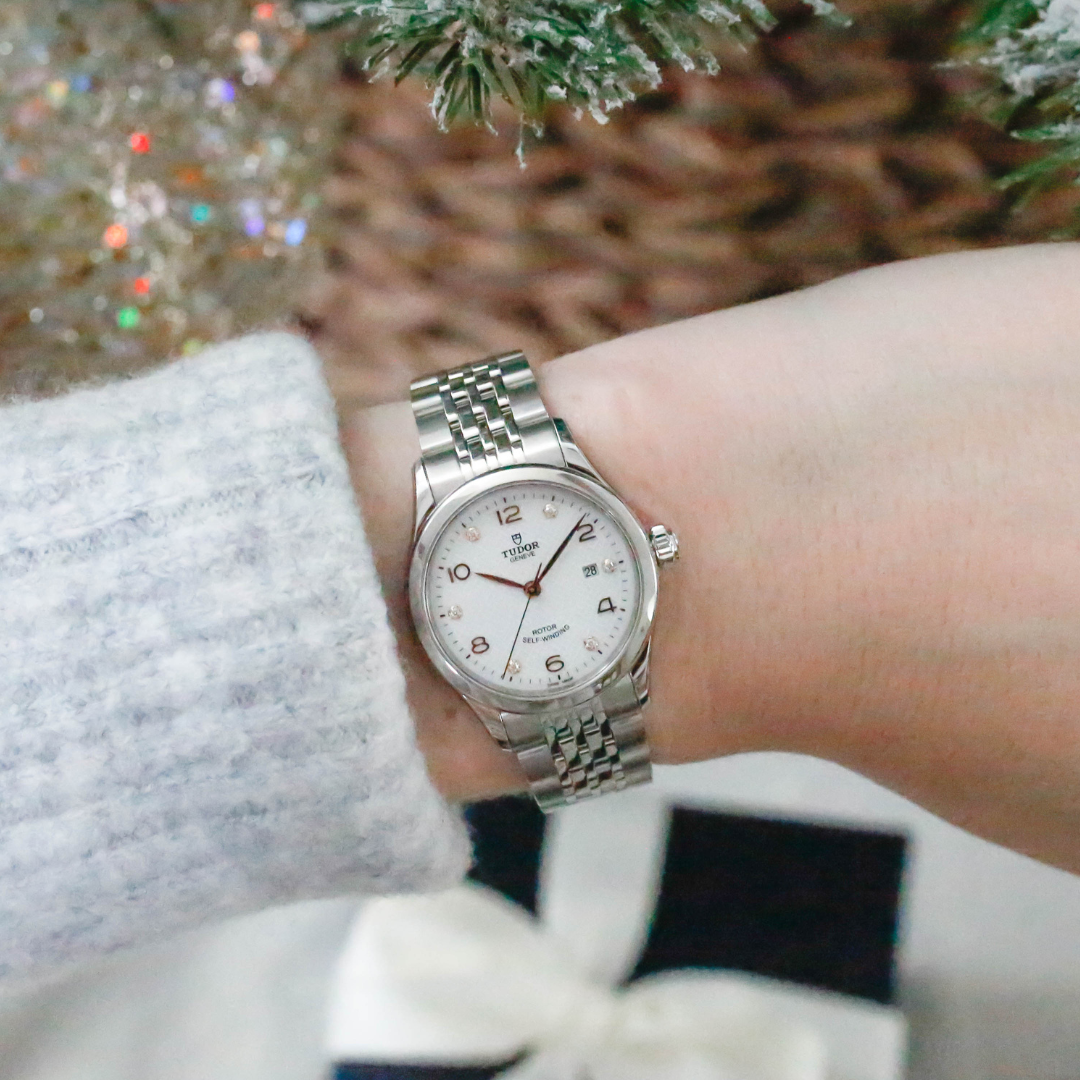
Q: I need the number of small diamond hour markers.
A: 6